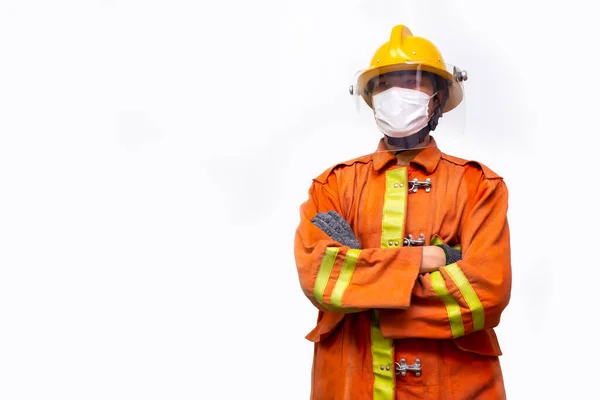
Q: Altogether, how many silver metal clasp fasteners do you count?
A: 3